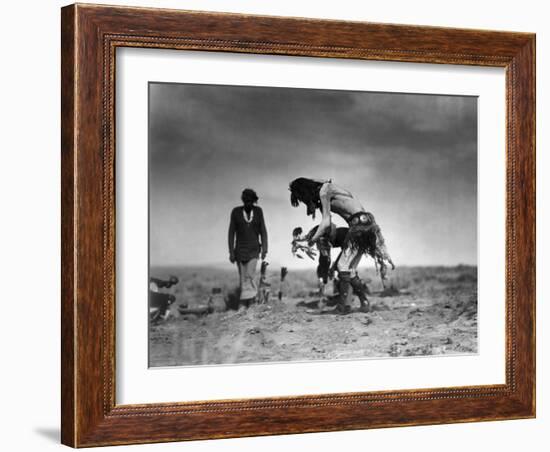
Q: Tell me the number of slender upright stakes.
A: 2